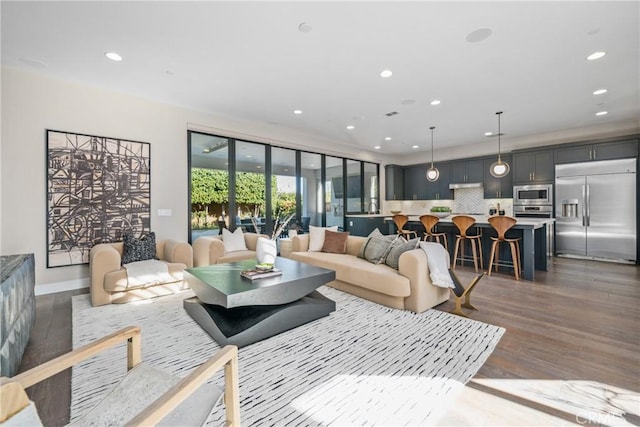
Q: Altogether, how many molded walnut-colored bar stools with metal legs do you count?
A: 4